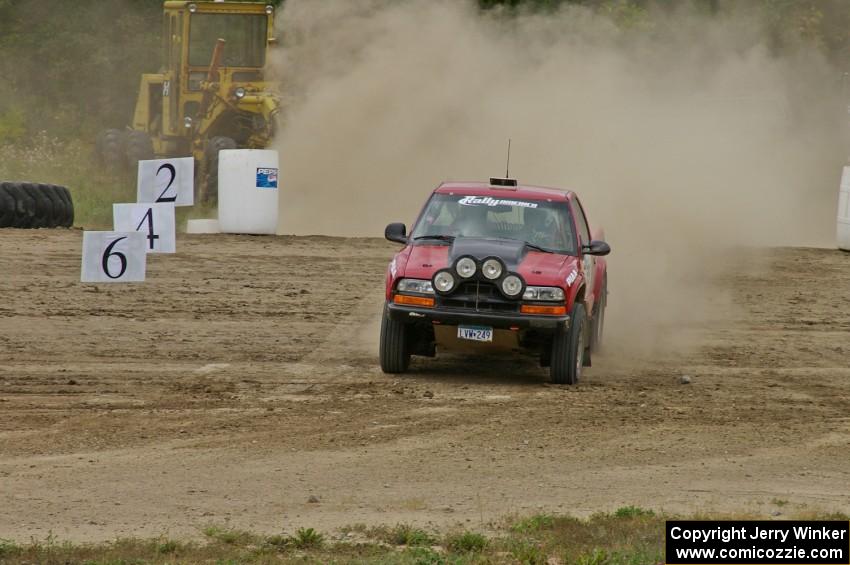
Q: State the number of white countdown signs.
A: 3